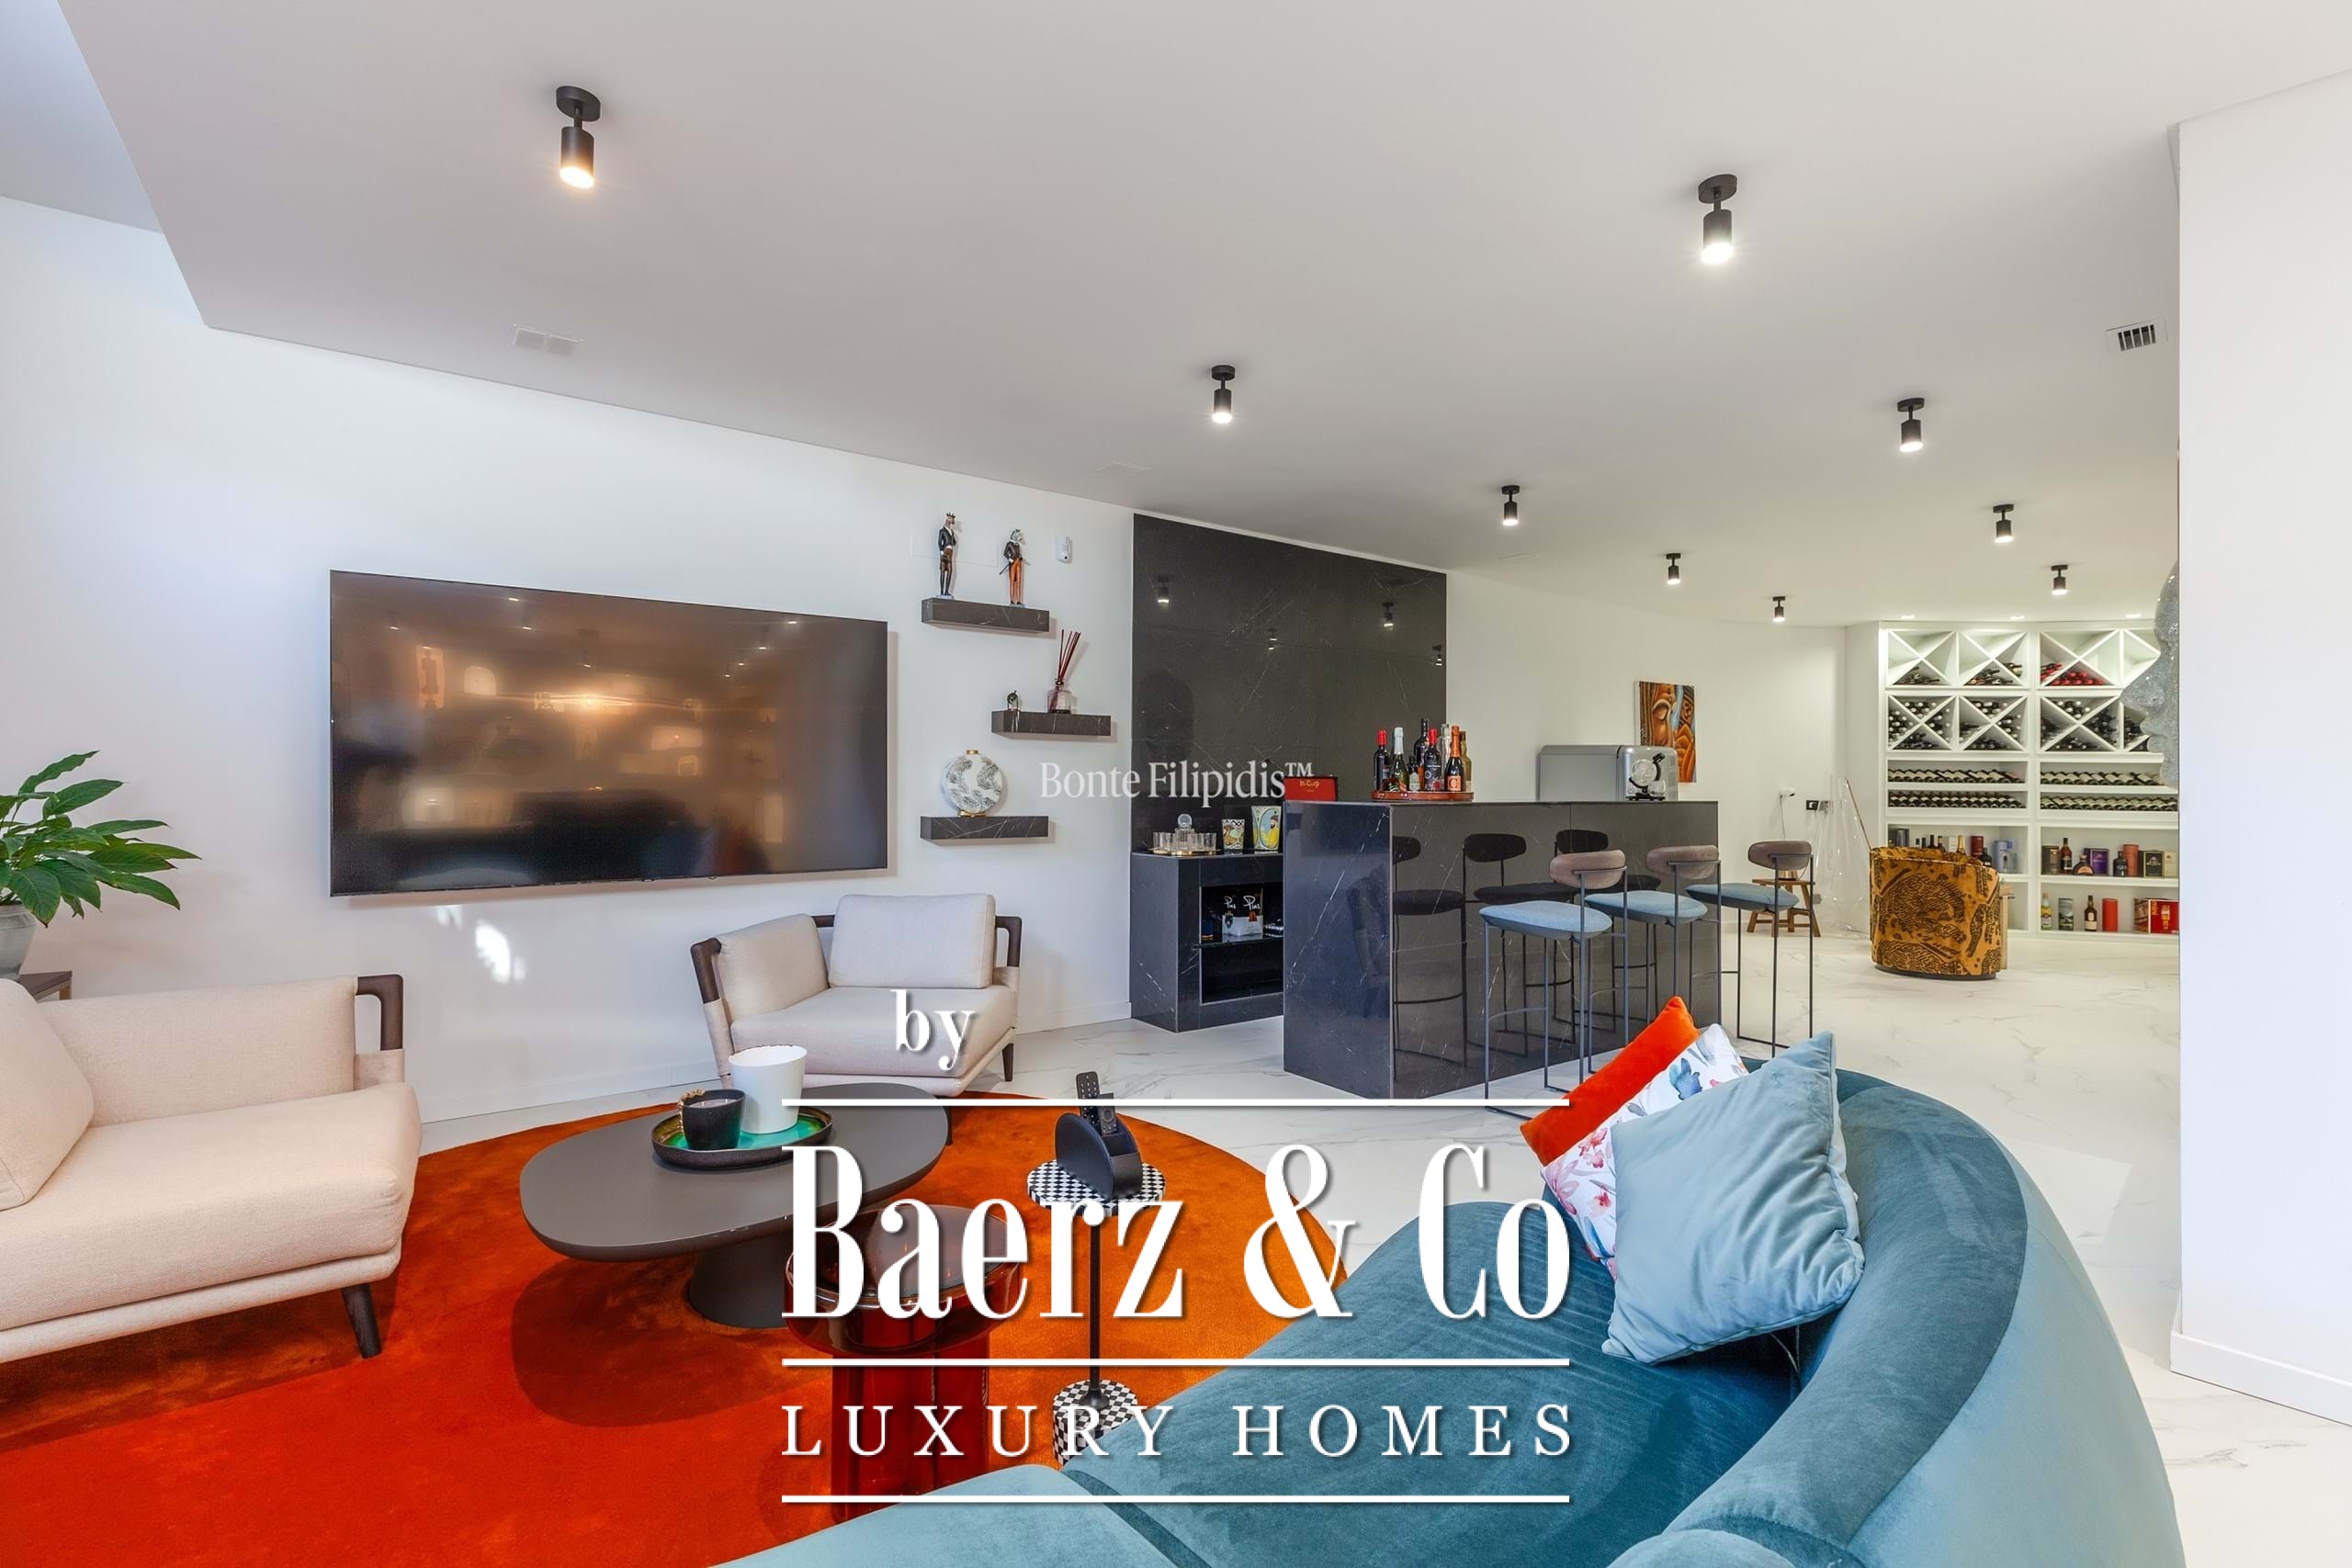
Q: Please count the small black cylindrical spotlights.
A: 9